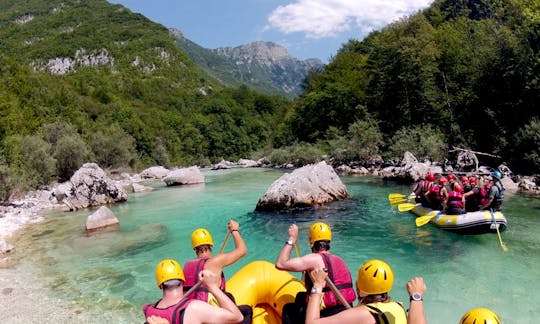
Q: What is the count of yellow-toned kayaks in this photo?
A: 2